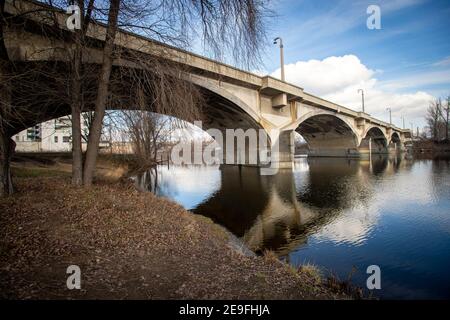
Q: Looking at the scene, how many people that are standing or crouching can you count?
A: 0